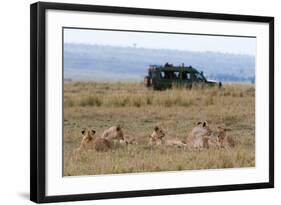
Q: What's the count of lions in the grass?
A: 5